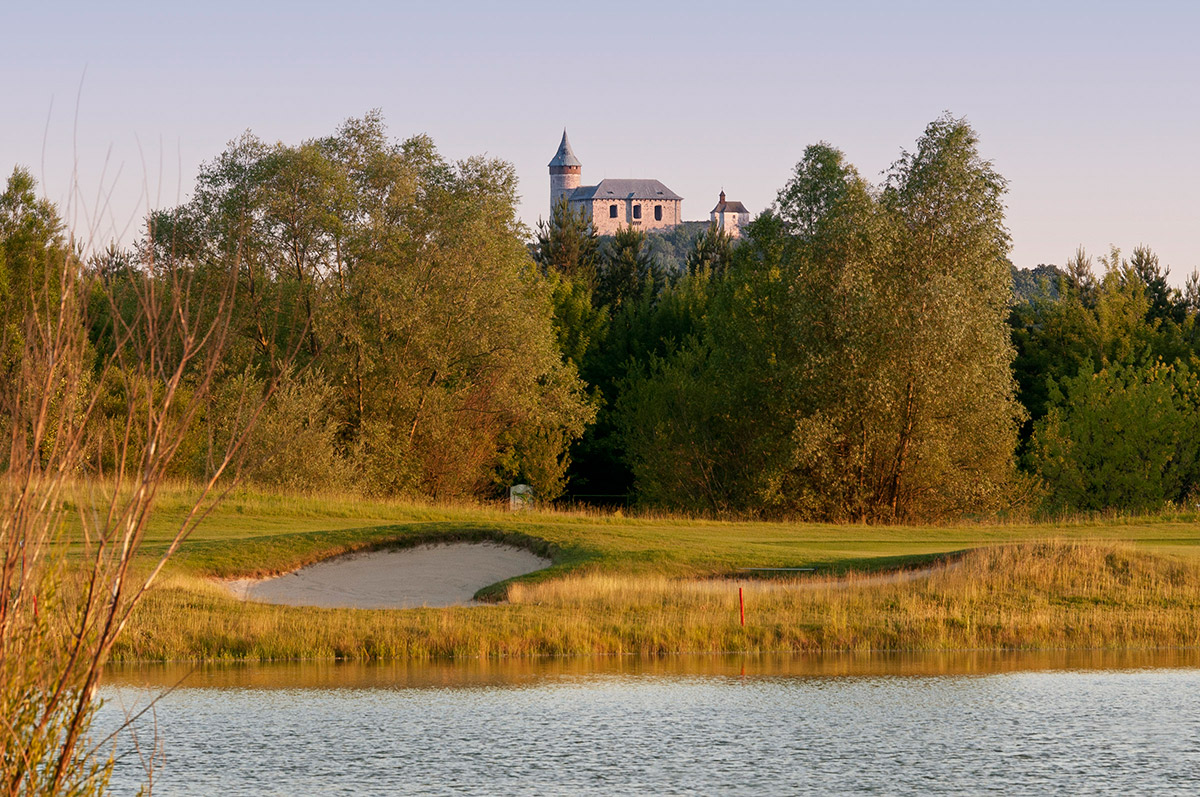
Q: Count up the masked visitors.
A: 0